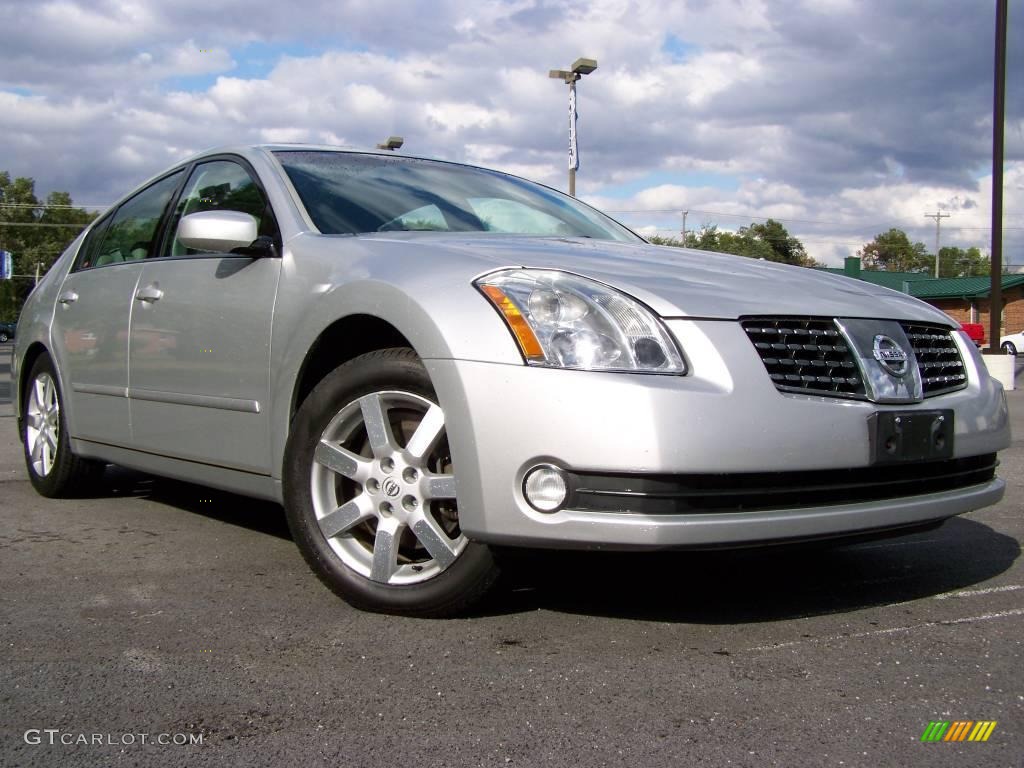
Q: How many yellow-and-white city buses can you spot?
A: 0